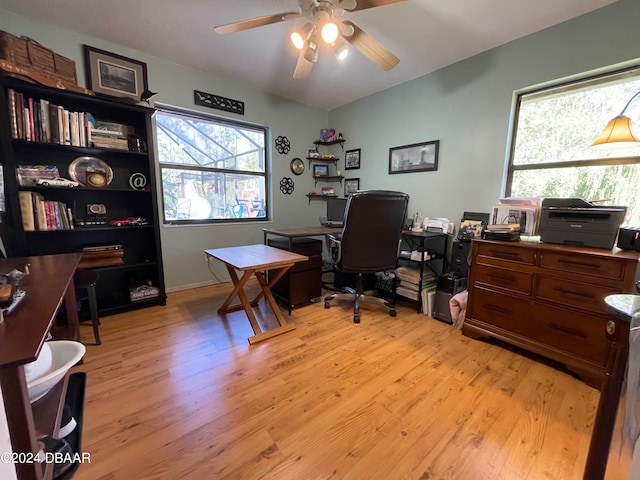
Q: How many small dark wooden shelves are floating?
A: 4